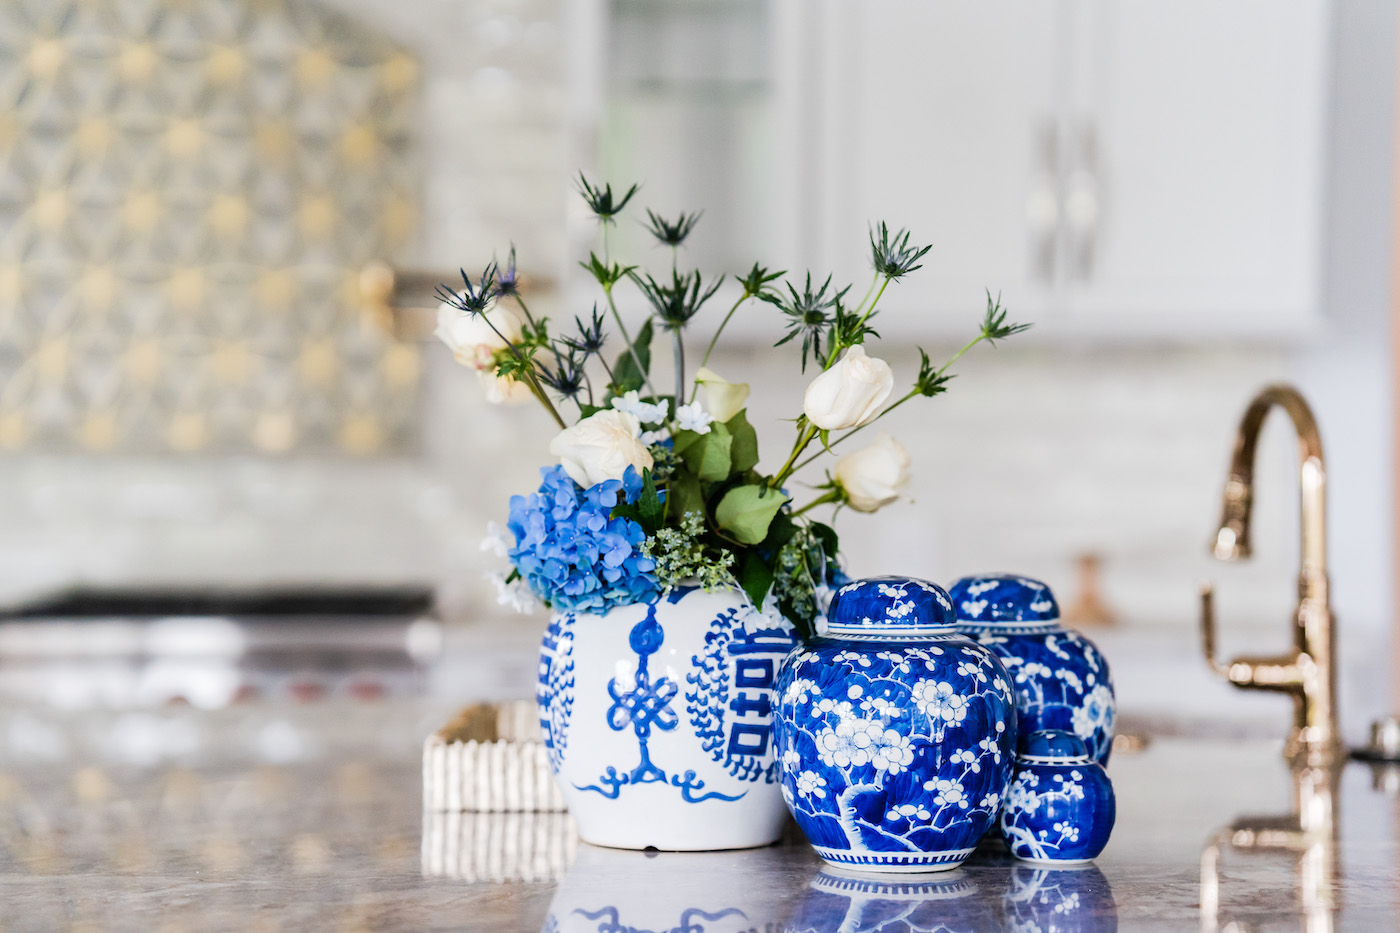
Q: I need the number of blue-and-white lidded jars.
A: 3